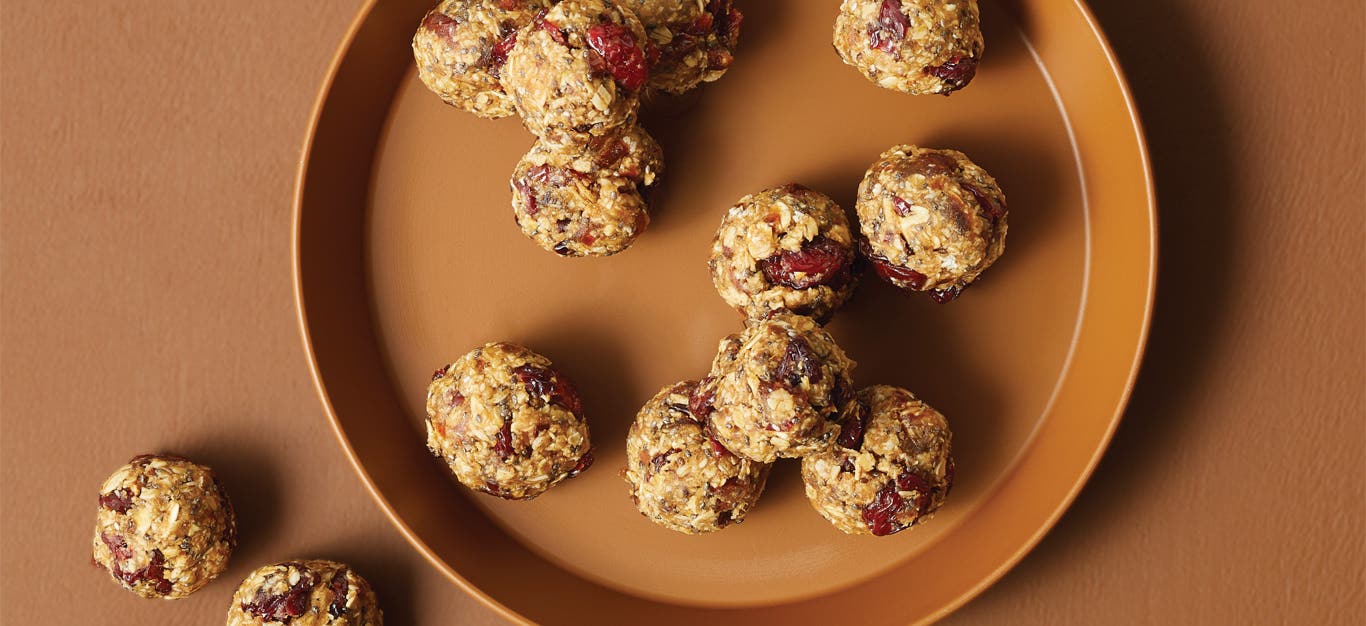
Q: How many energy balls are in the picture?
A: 13